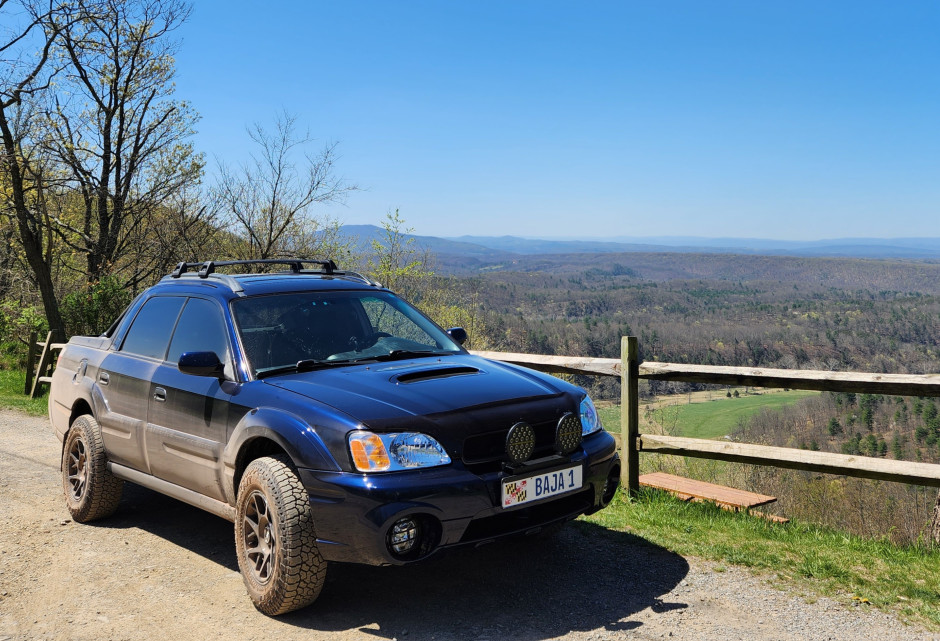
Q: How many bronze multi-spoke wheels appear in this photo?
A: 2